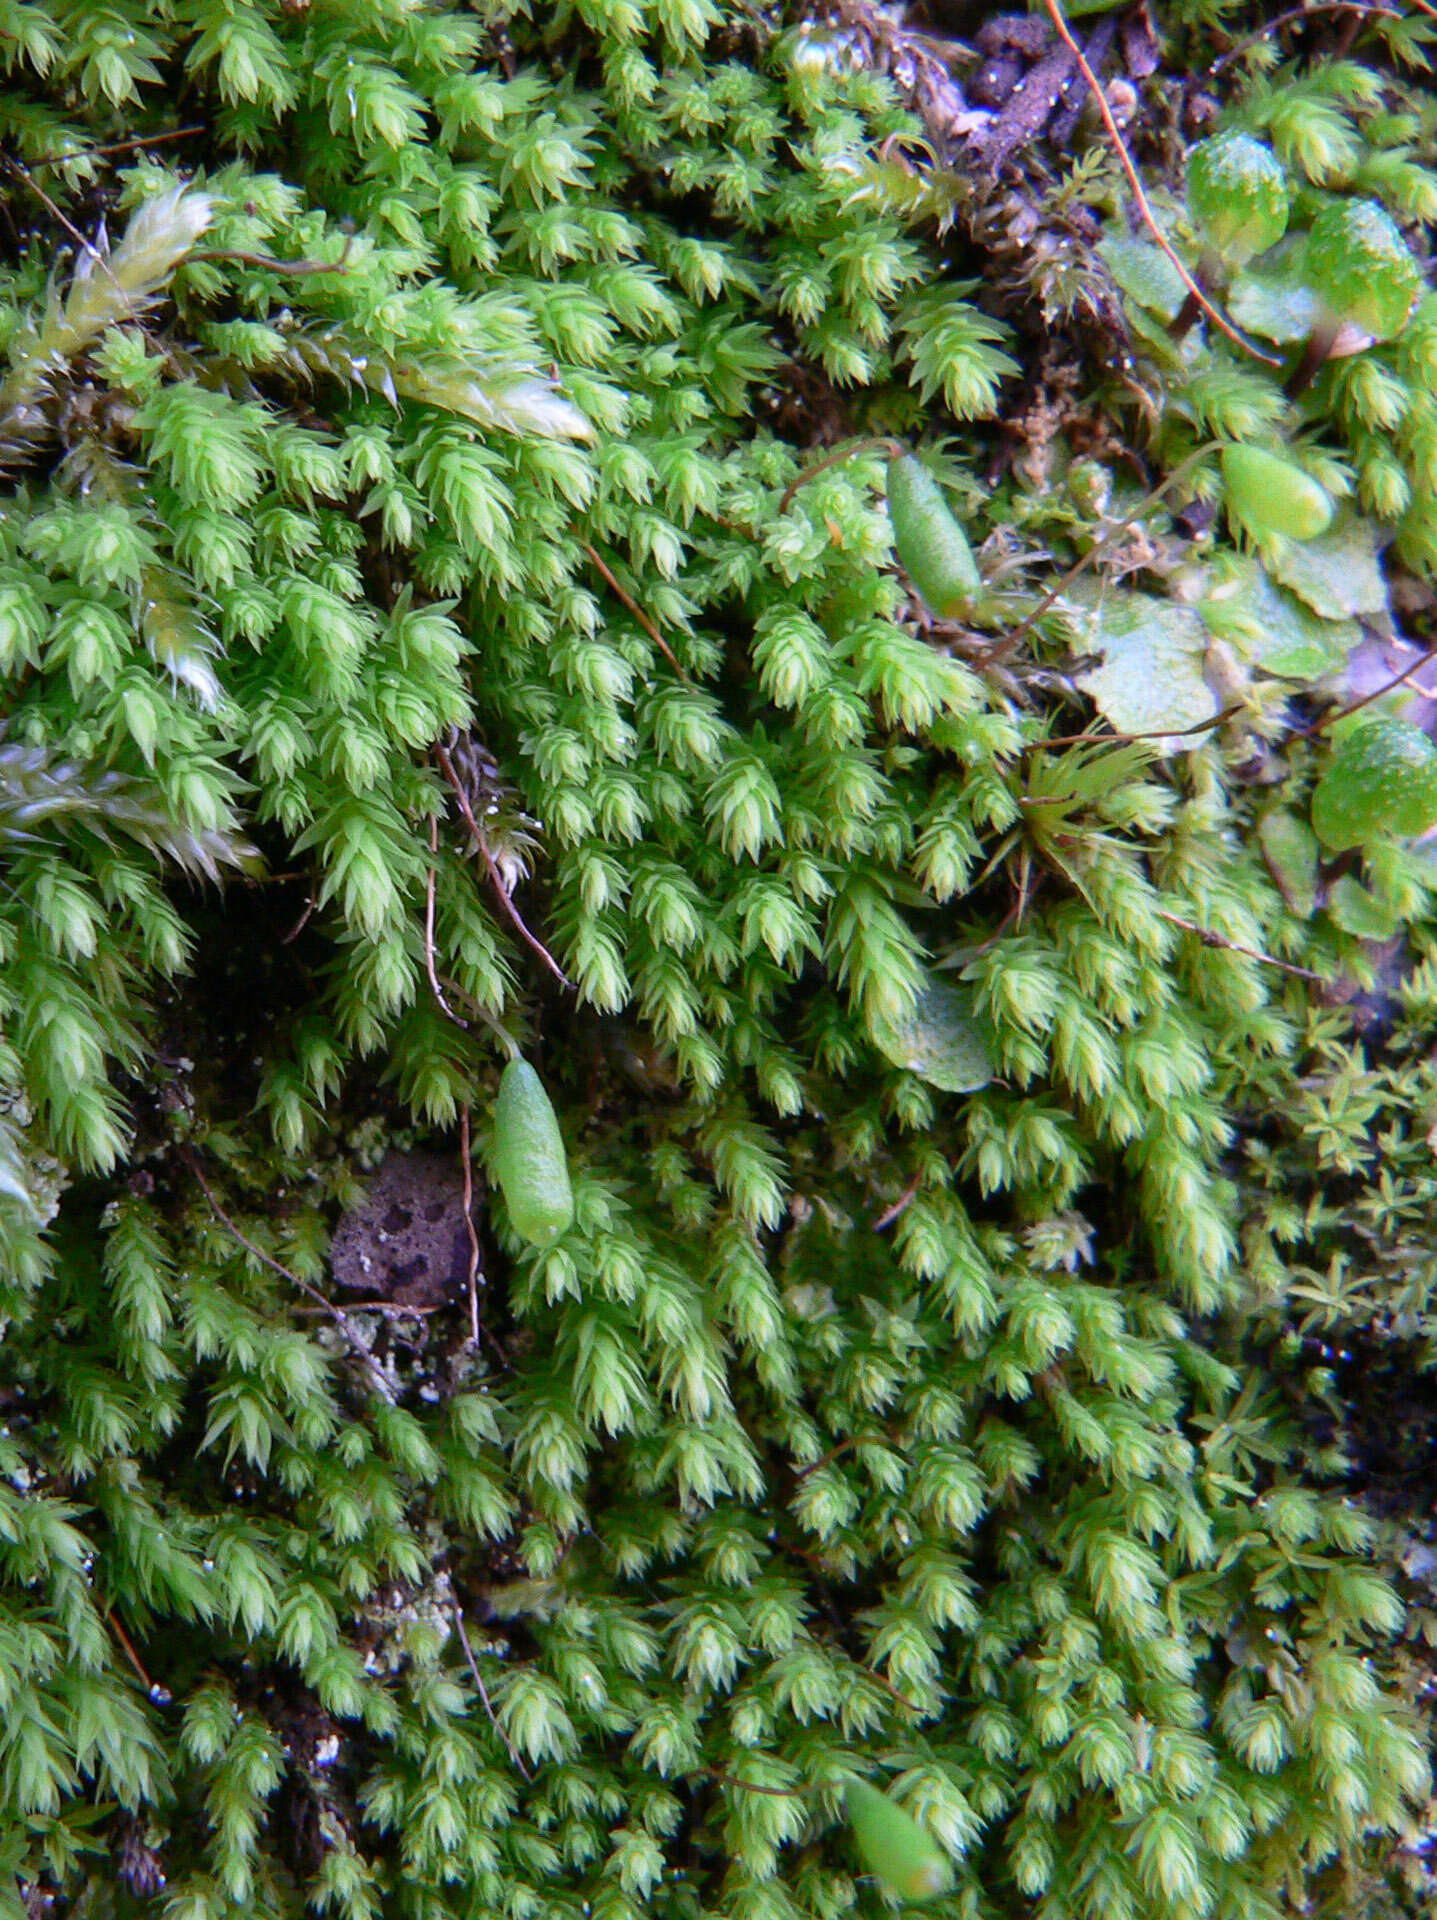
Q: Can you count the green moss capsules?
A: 4